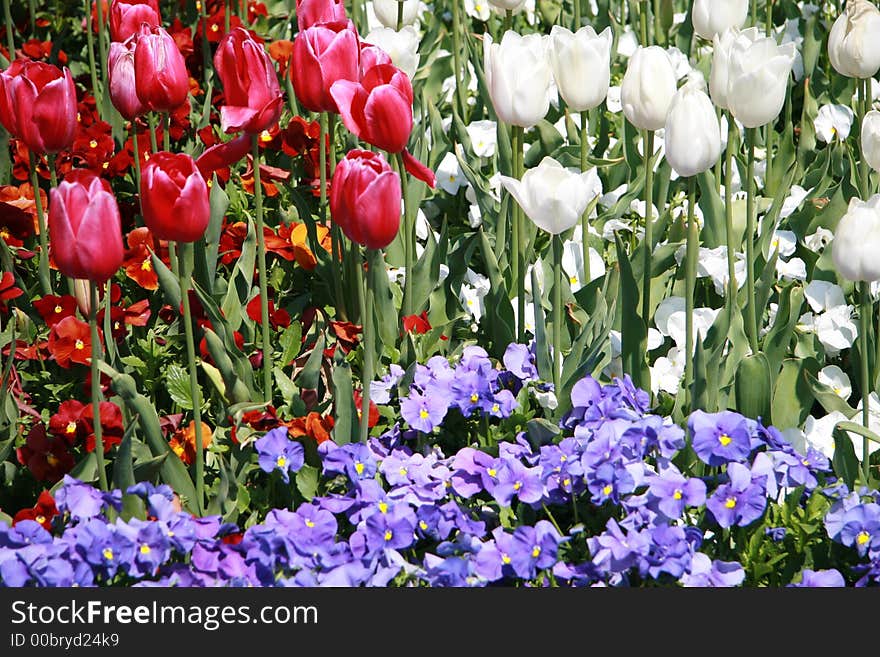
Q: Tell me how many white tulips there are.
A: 14